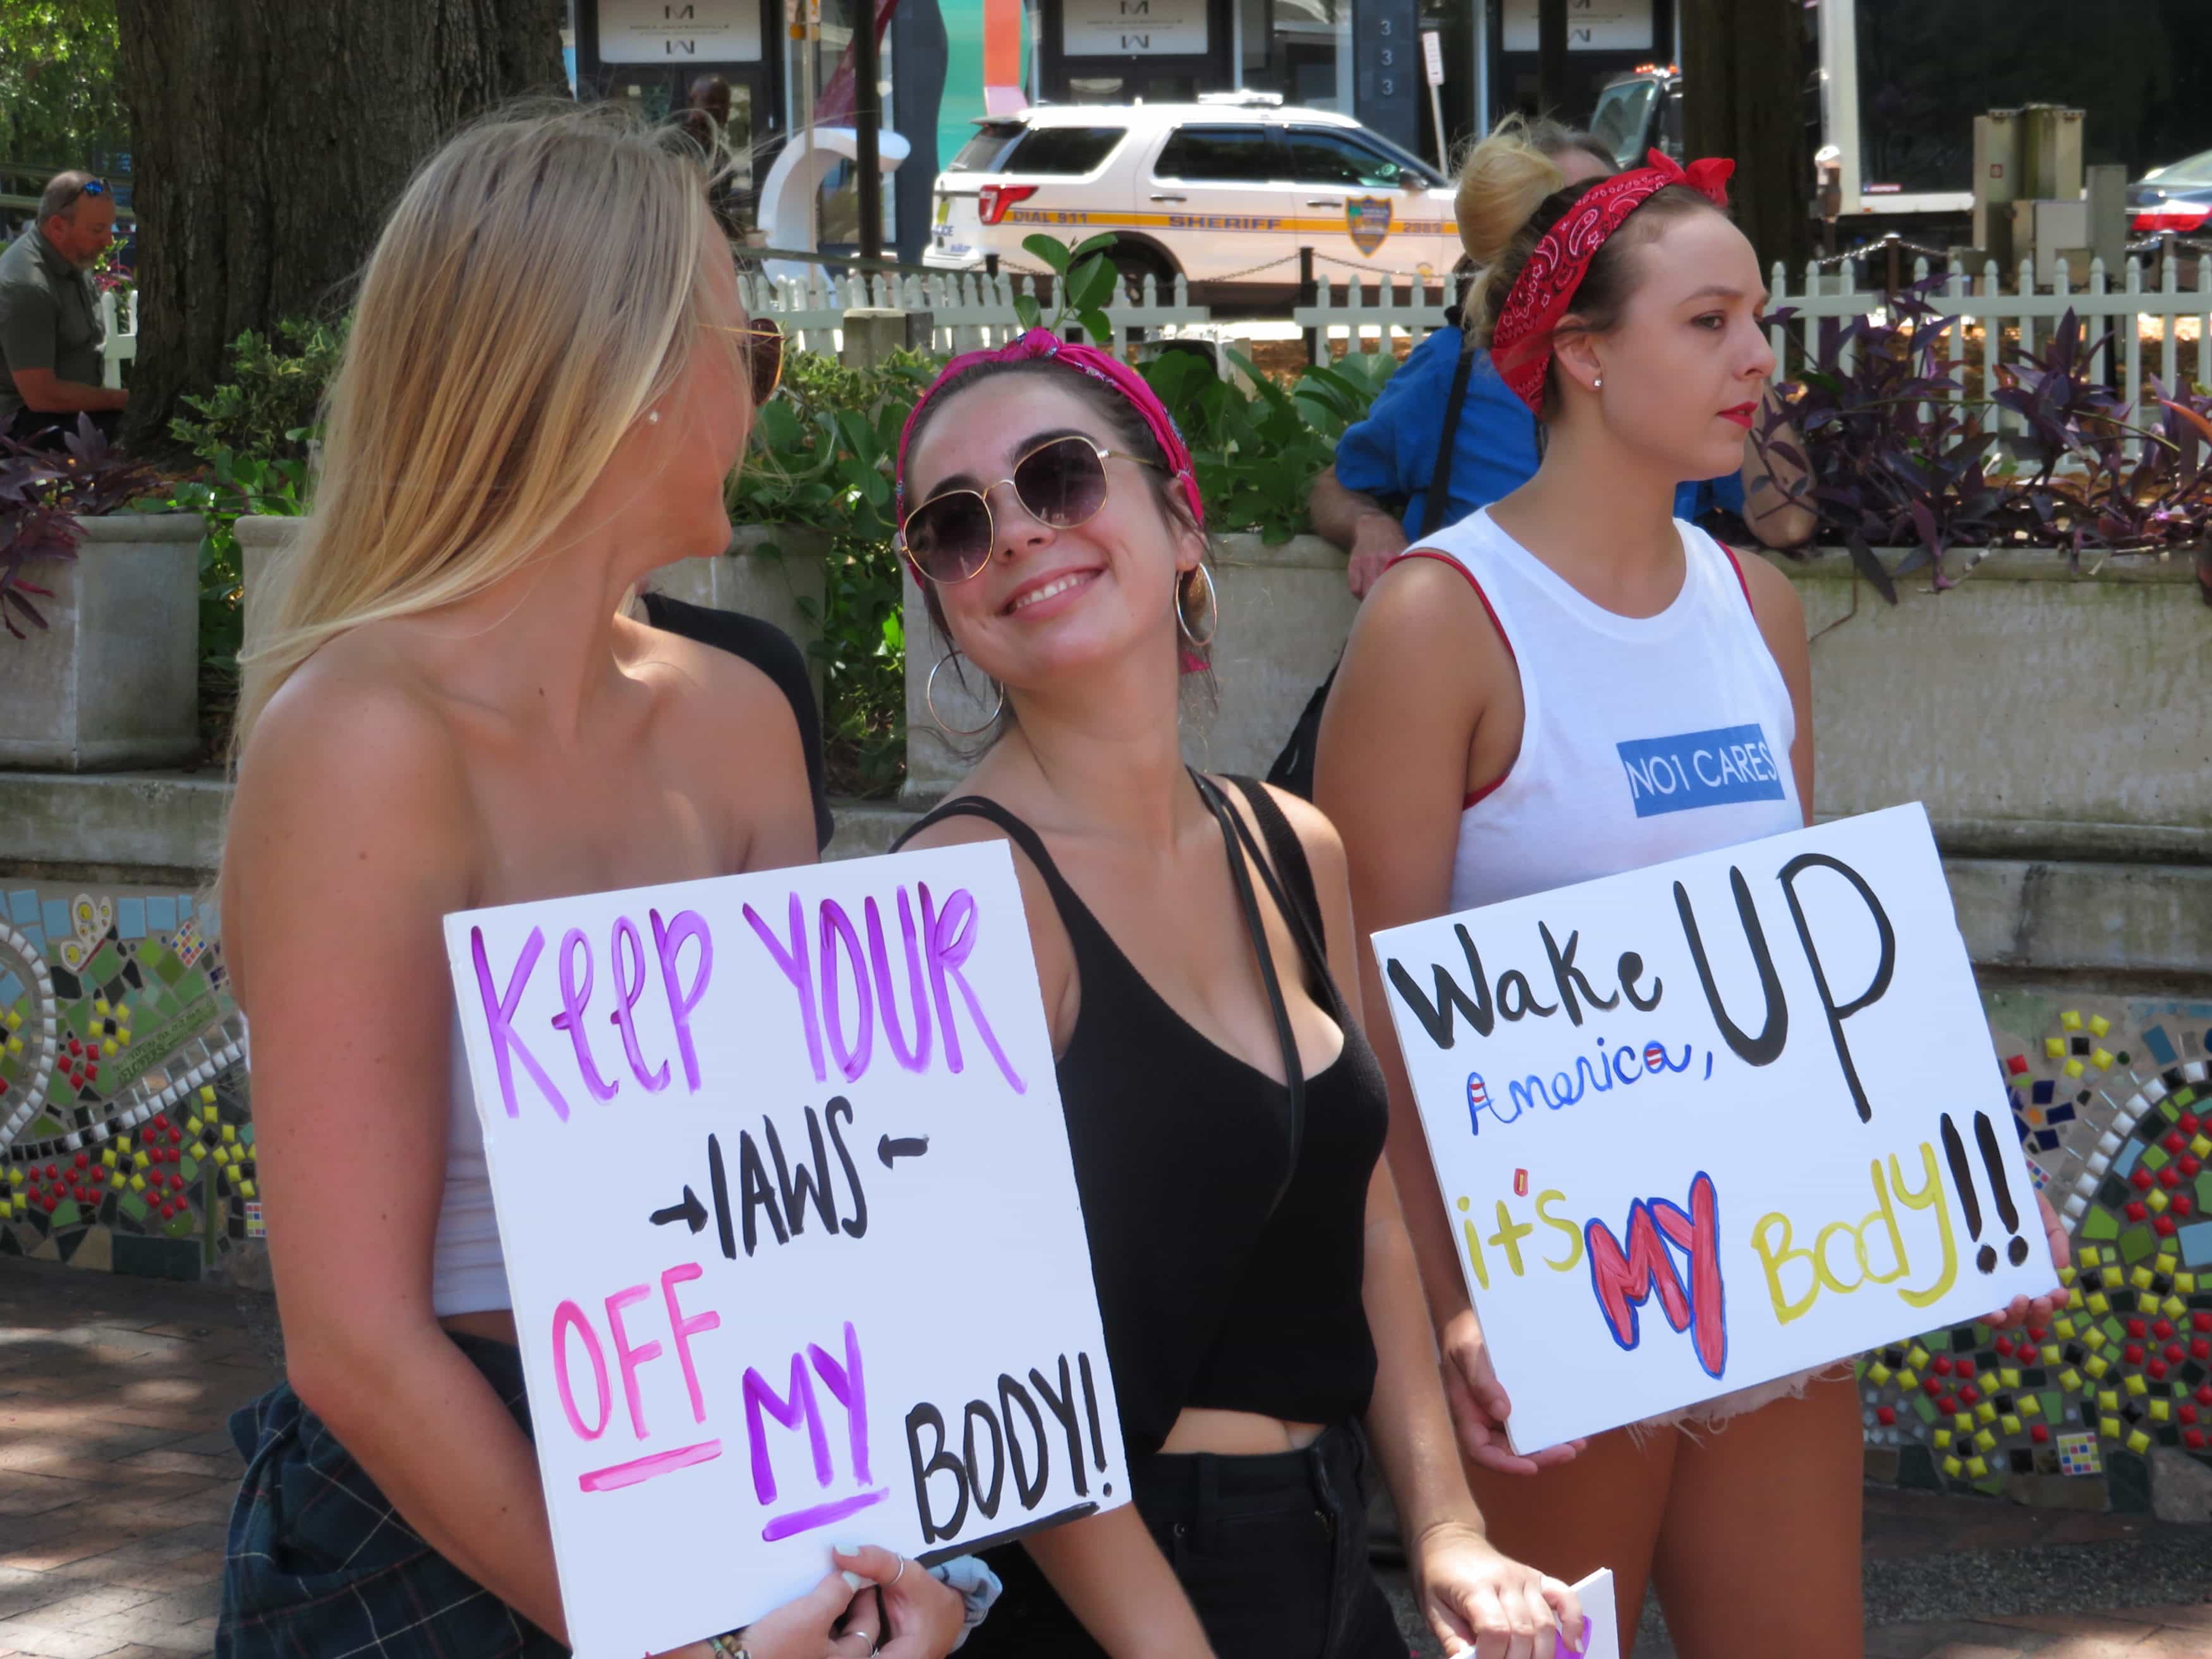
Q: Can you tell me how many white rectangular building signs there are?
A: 3